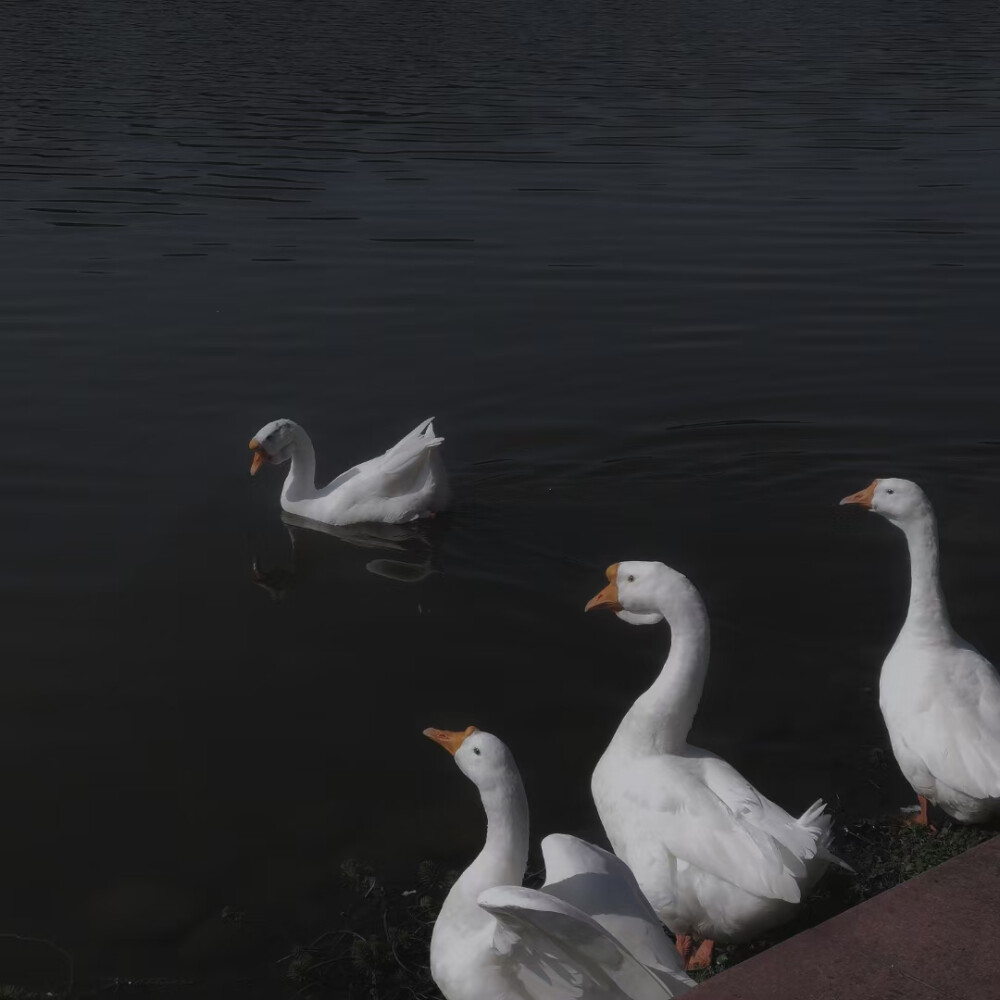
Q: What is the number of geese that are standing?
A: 3